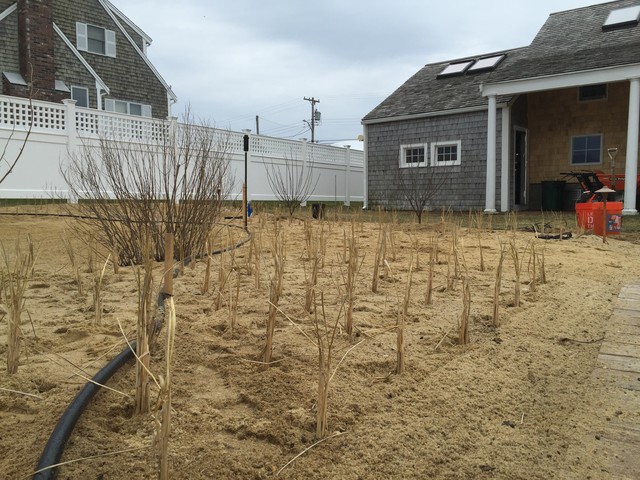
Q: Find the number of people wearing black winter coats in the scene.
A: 0